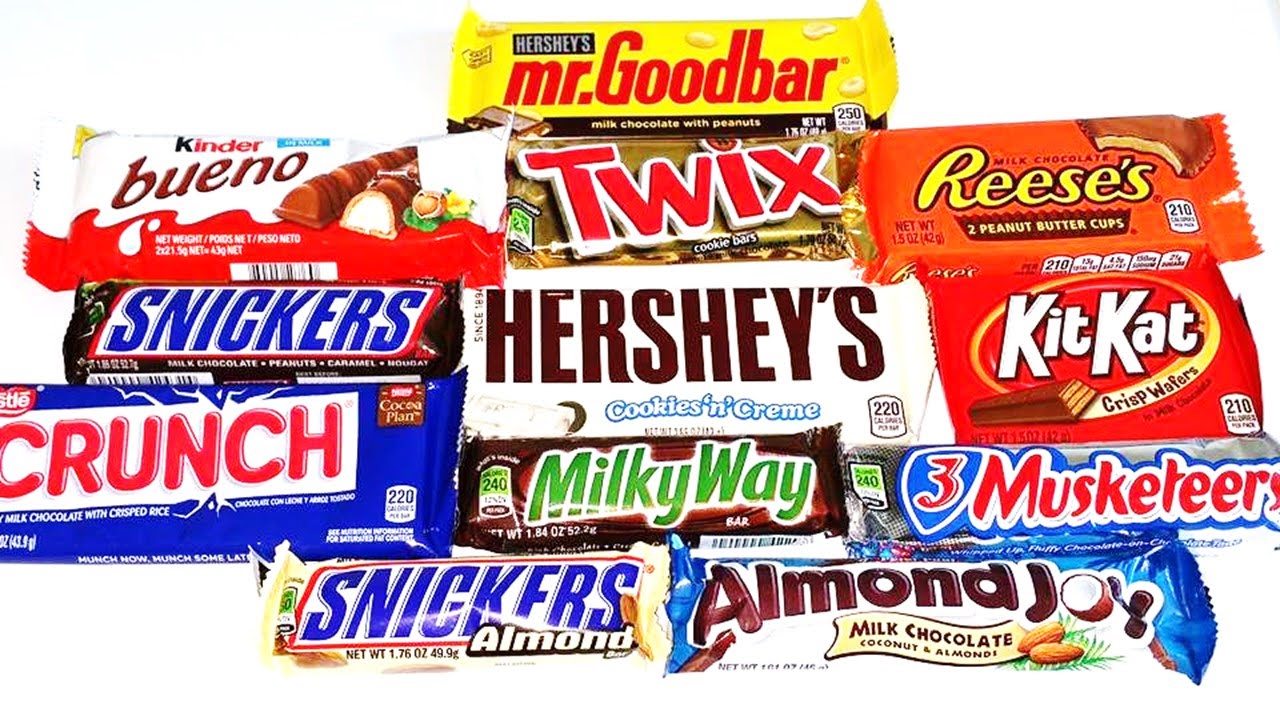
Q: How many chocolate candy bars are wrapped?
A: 12